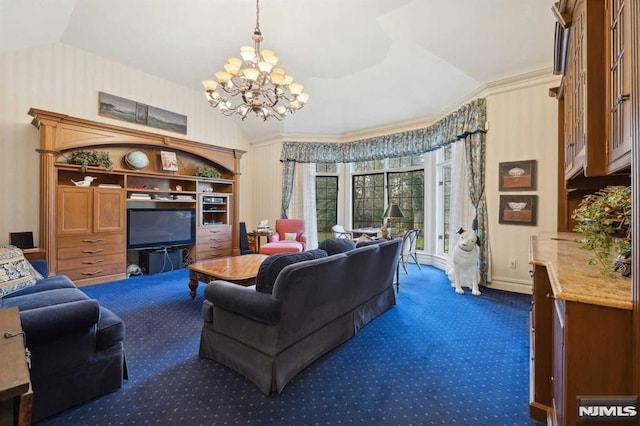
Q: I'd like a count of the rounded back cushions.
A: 3